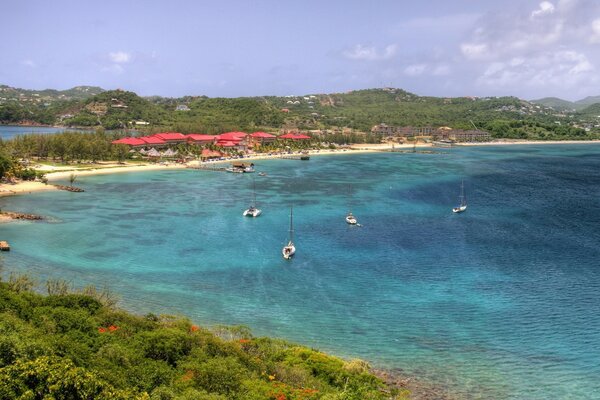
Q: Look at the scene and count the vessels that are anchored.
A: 4